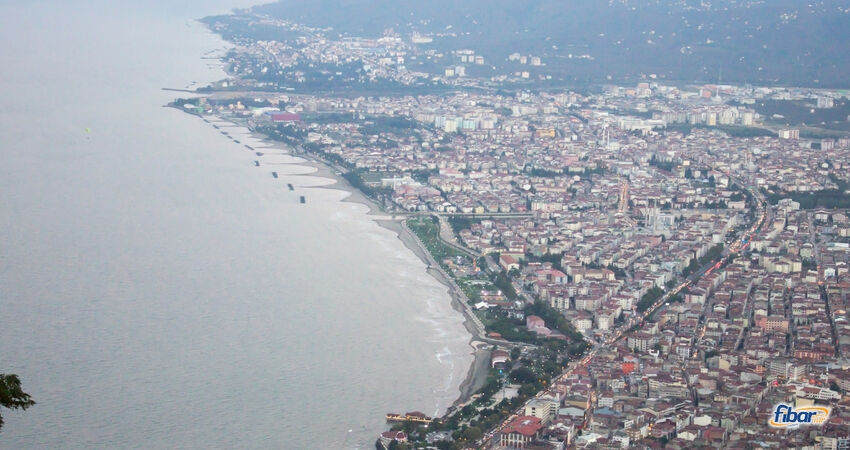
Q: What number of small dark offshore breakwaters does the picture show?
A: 11